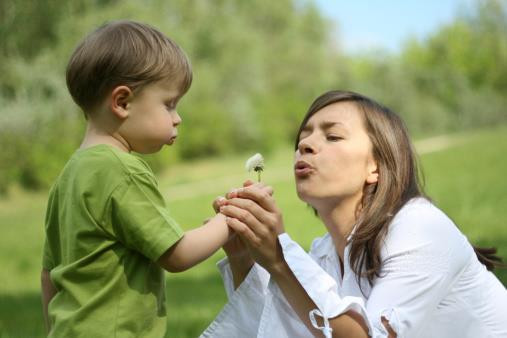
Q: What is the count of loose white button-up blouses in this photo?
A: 1